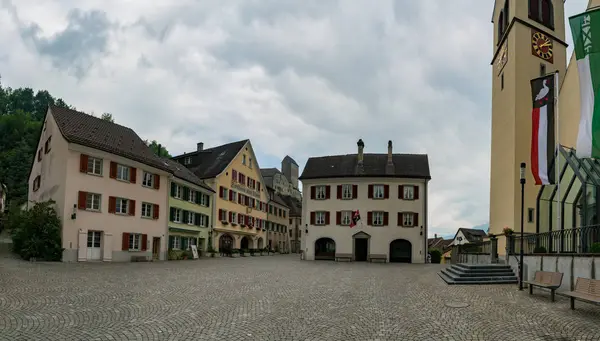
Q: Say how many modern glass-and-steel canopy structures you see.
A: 1